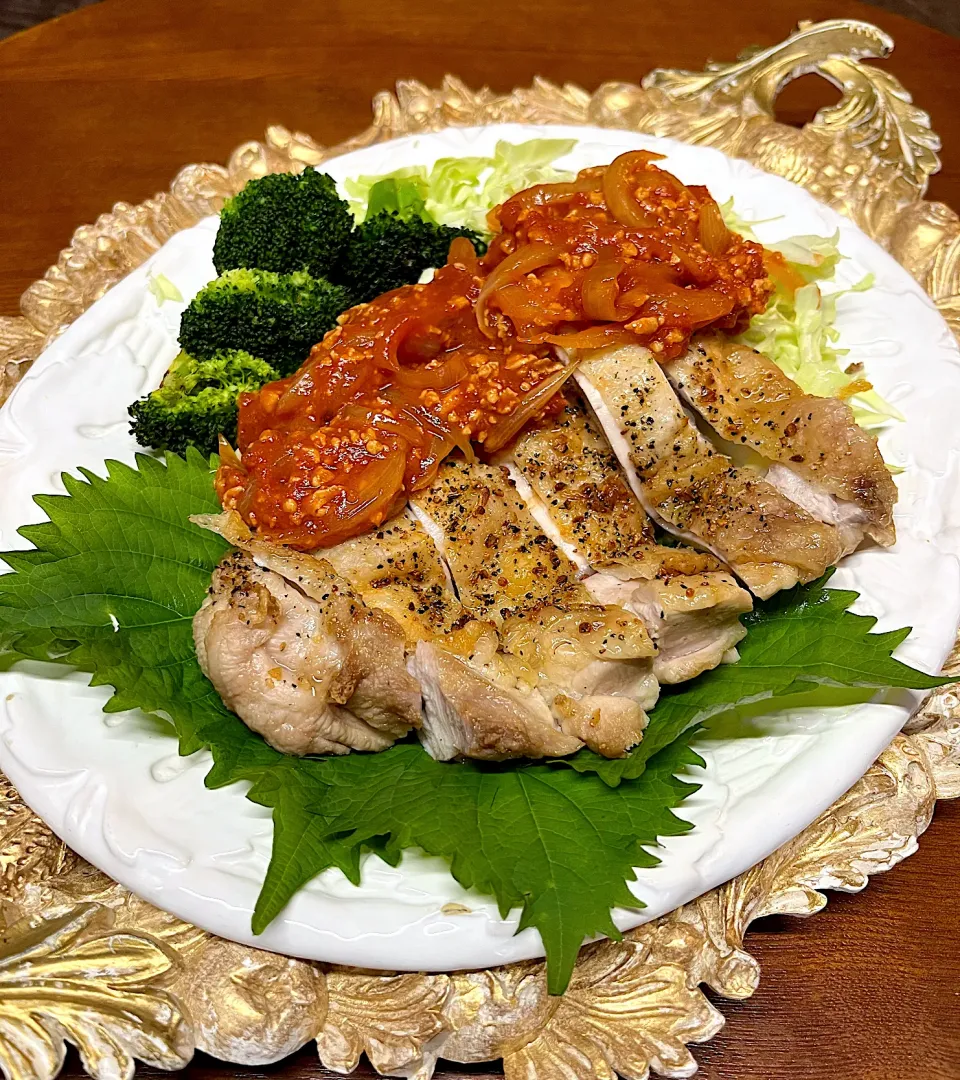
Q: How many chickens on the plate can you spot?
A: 6